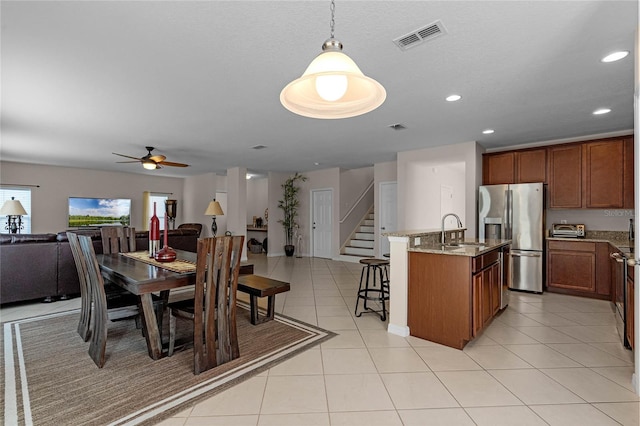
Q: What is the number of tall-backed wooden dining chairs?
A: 4